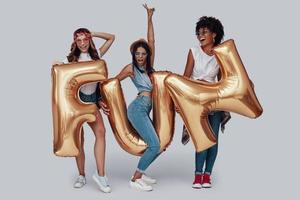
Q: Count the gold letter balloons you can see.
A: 3